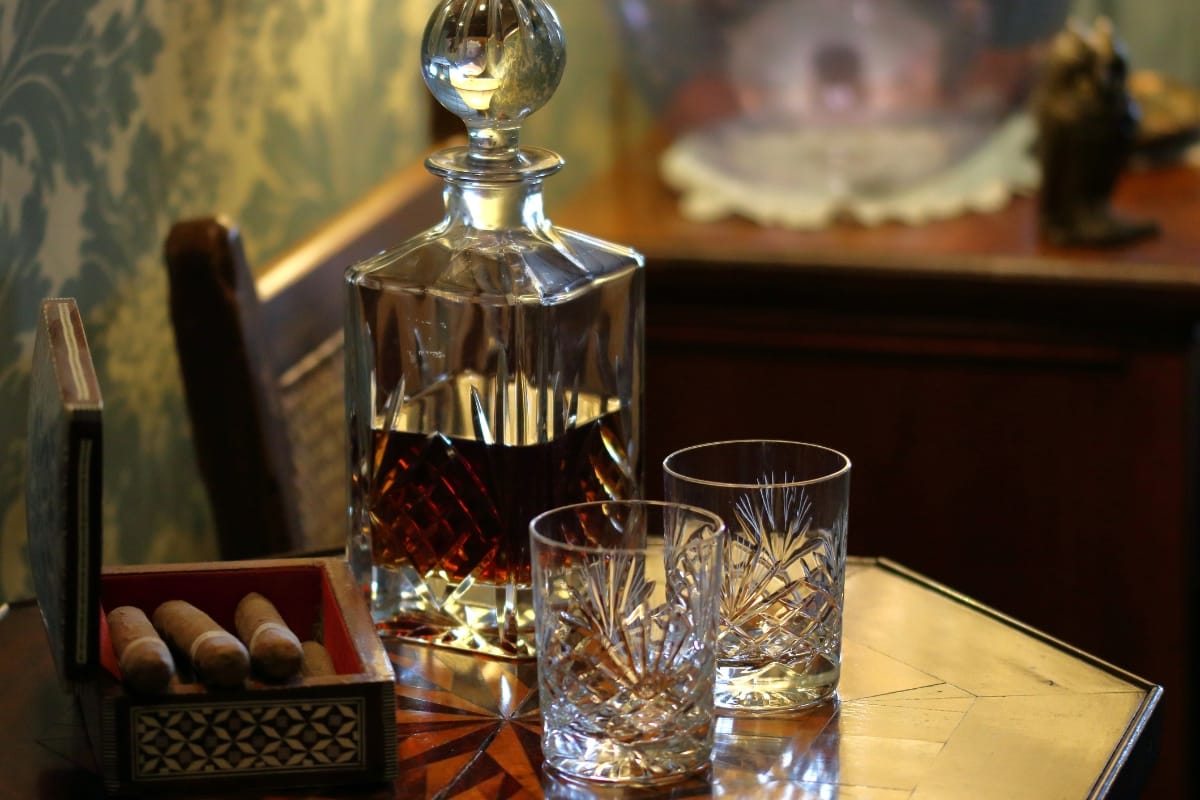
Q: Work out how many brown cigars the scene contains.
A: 4